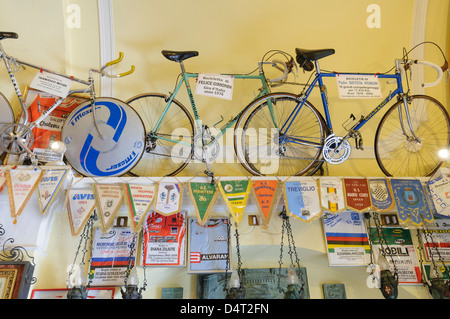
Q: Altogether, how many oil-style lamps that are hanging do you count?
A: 6